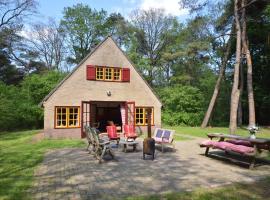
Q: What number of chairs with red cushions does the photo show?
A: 2